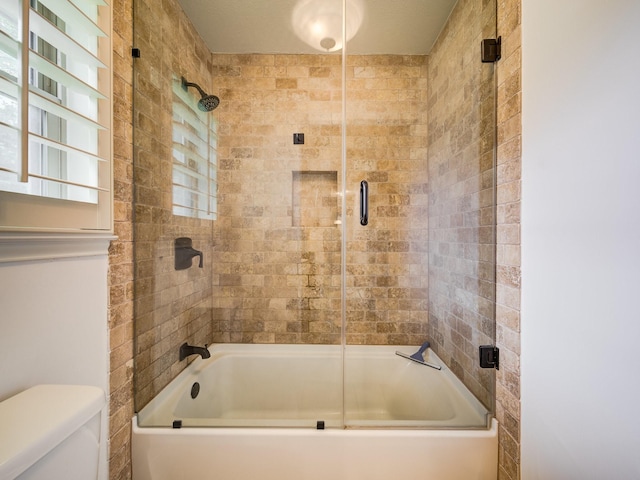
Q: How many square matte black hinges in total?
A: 2